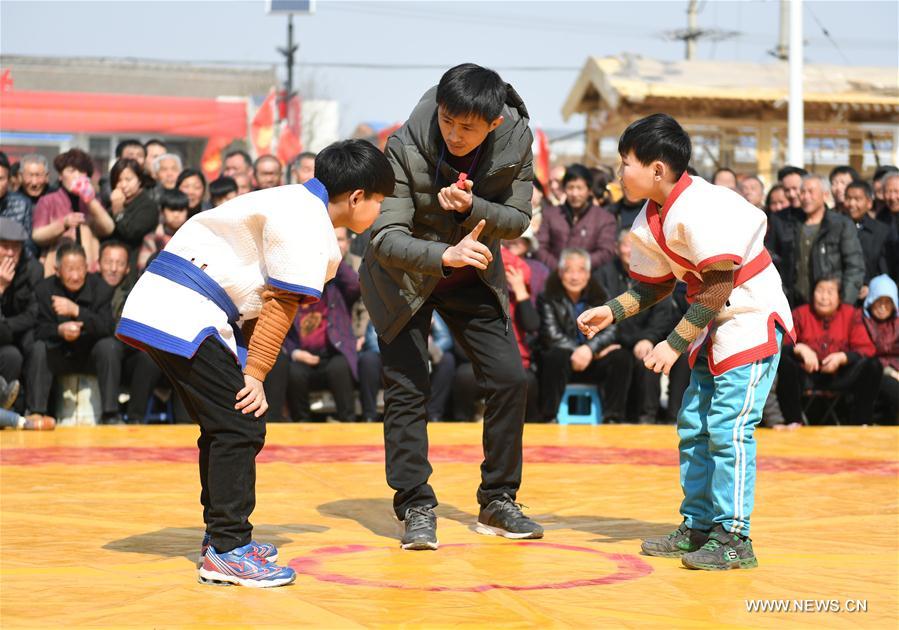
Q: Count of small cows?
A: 0